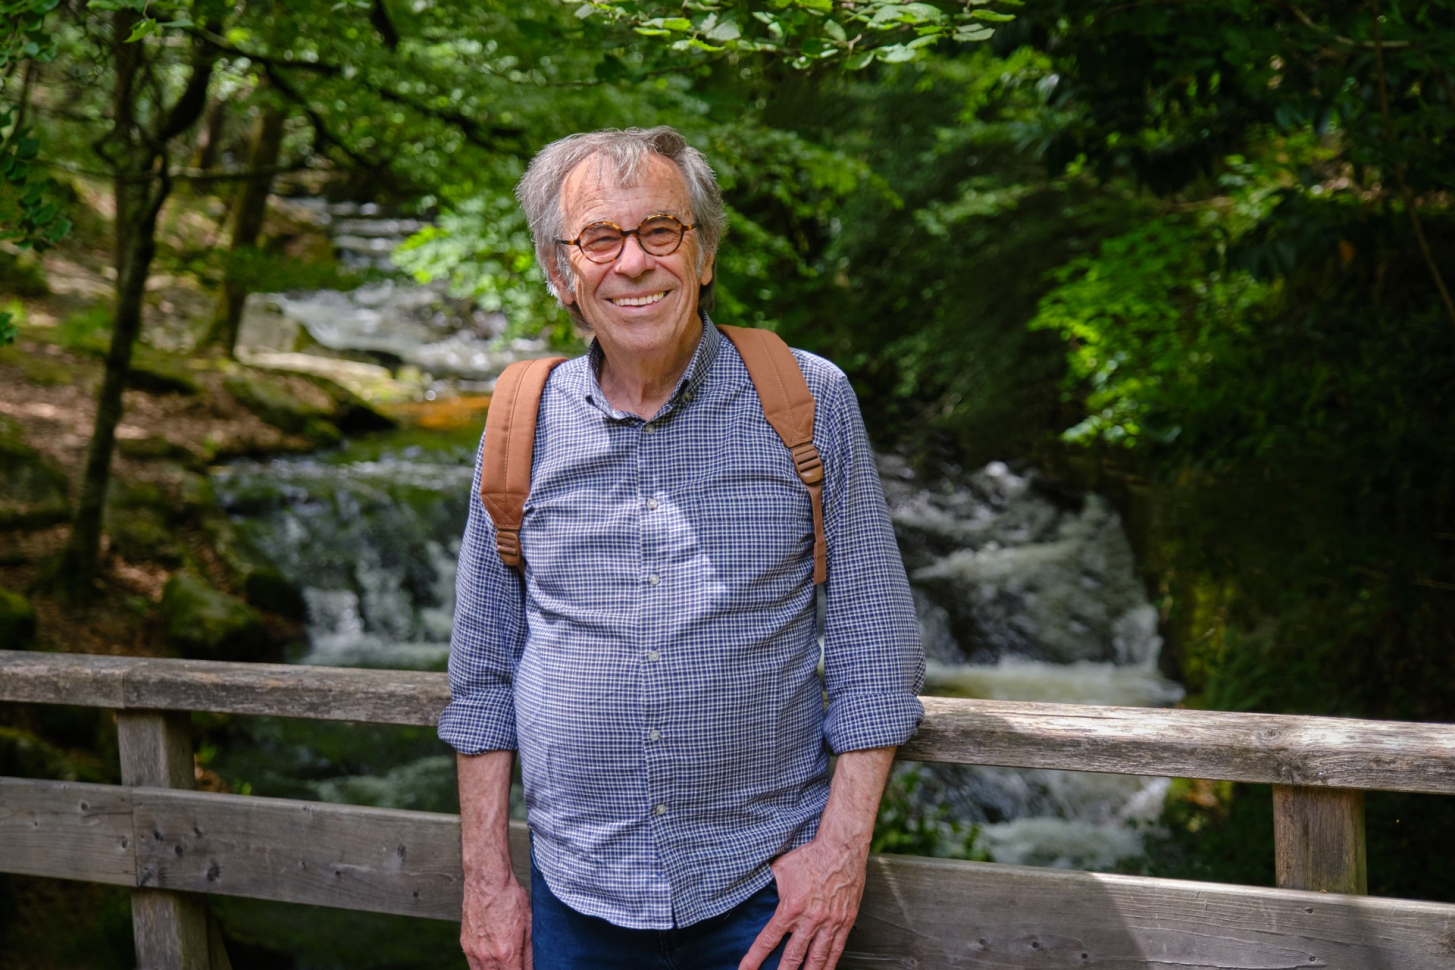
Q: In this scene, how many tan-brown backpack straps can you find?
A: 2